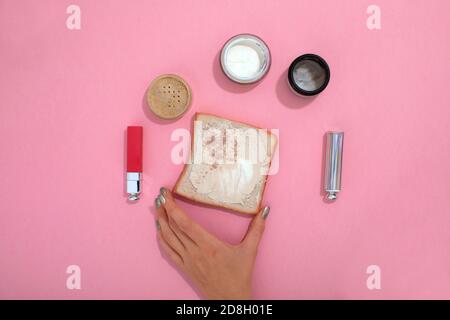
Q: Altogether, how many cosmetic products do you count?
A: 5